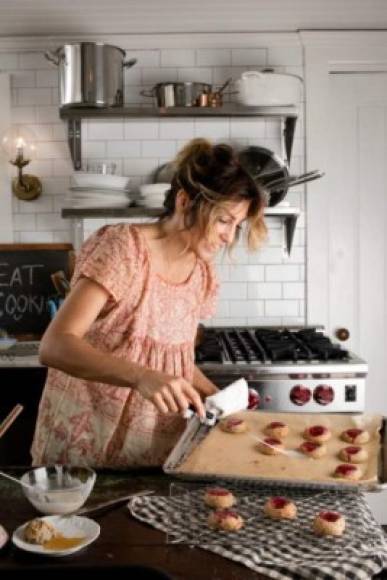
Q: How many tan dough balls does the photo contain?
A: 12